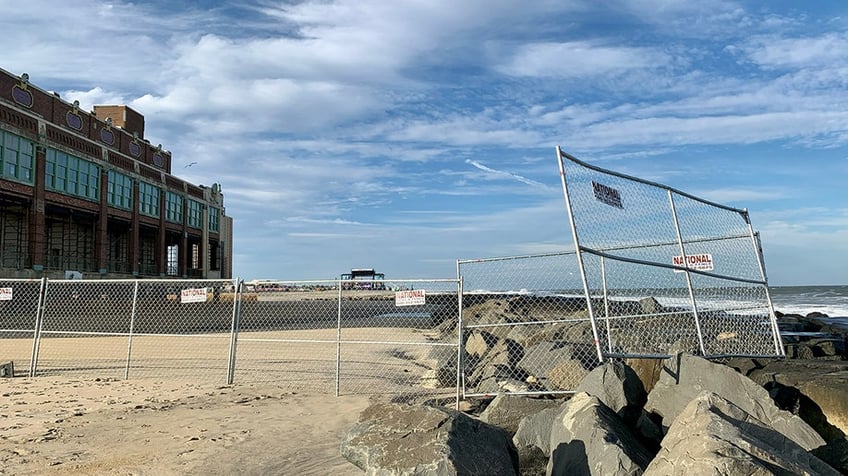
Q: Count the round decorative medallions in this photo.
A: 5